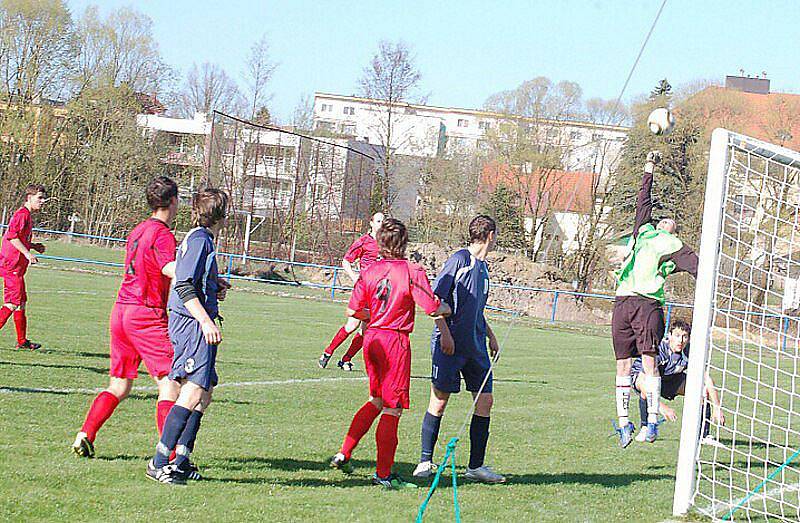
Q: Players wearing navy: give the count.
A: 3